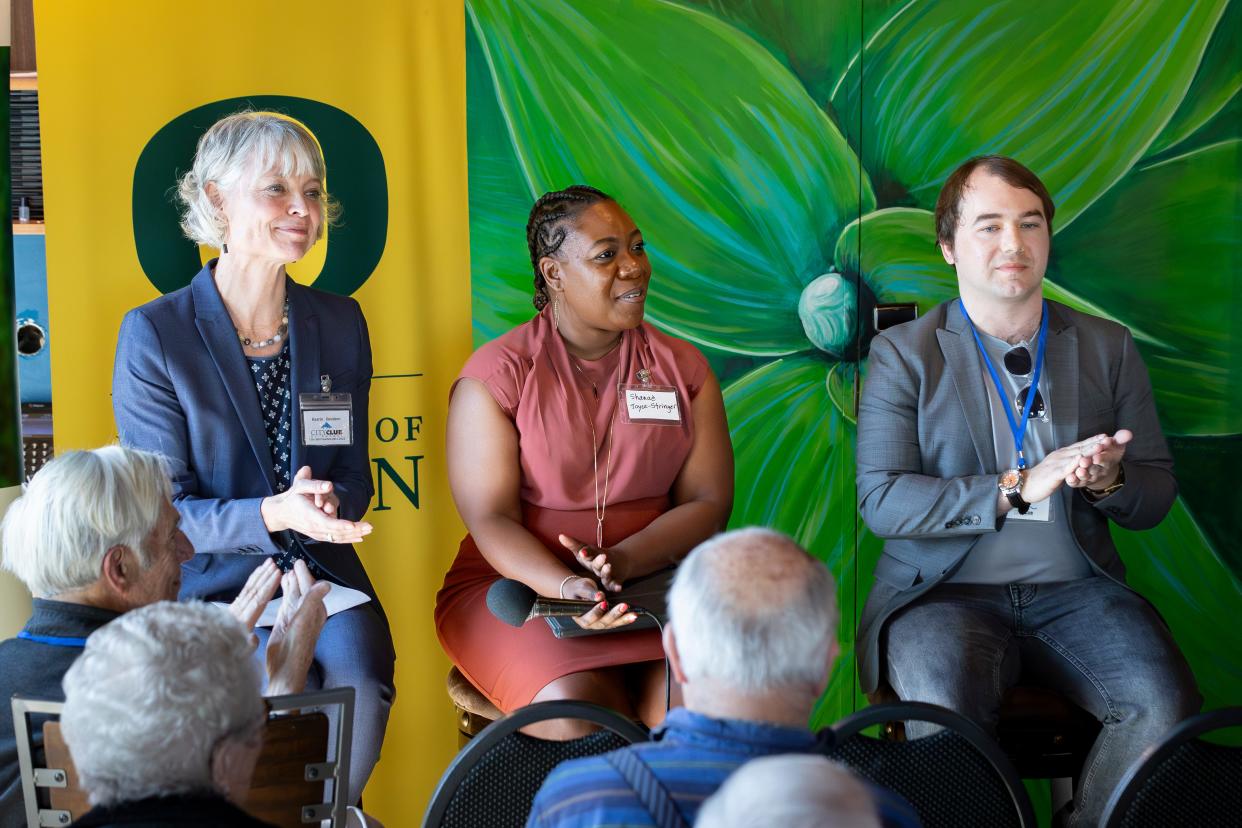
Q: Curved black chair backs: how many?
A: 3